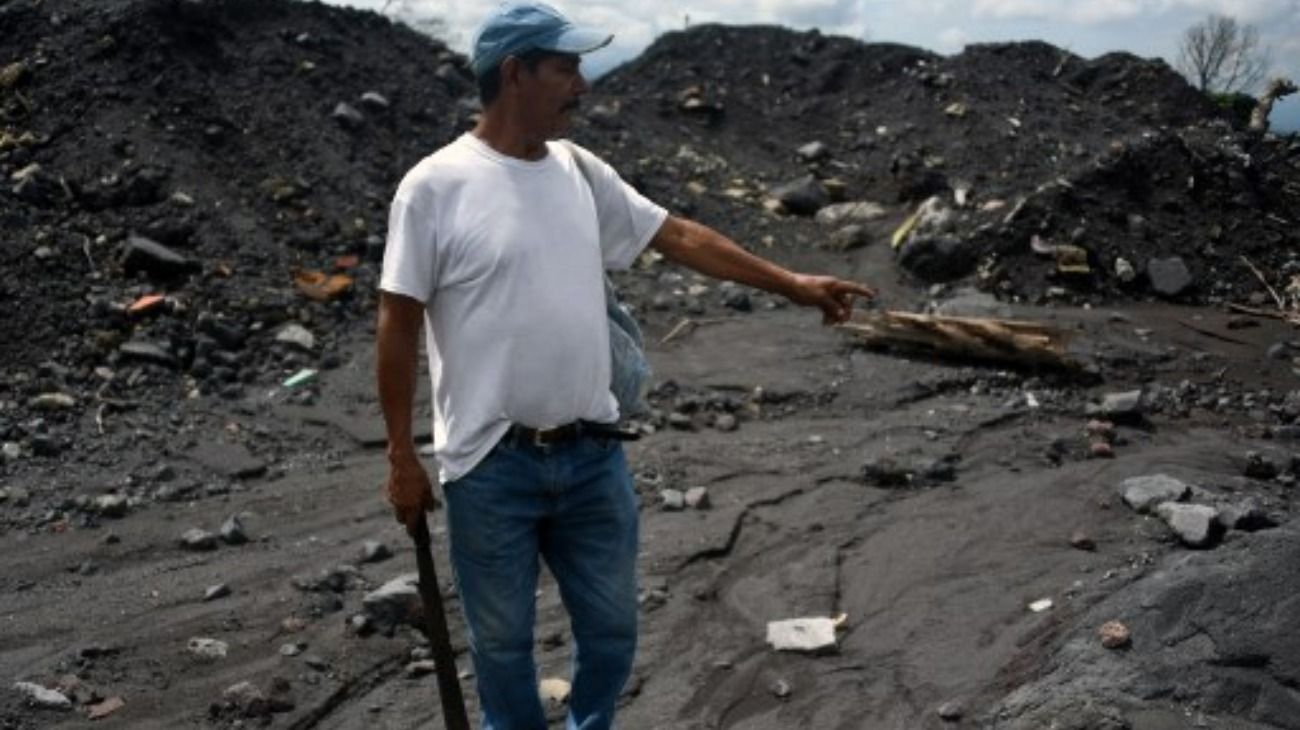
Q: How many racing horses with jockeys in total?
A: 0